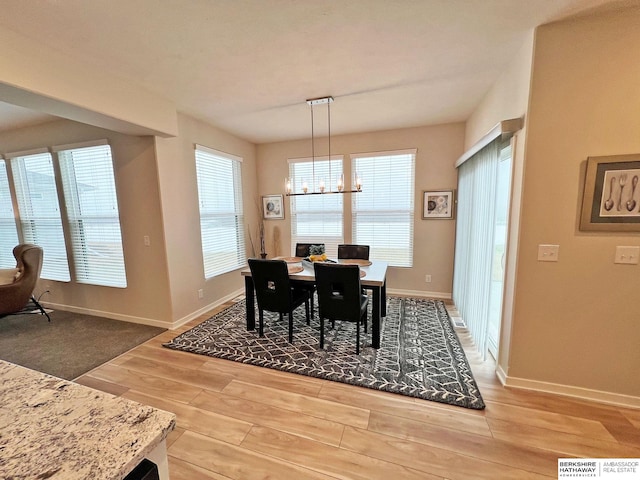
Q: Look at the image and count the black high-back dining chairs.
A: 4